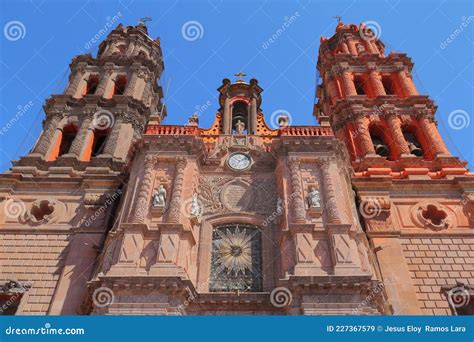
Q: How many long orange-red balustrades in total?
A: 2